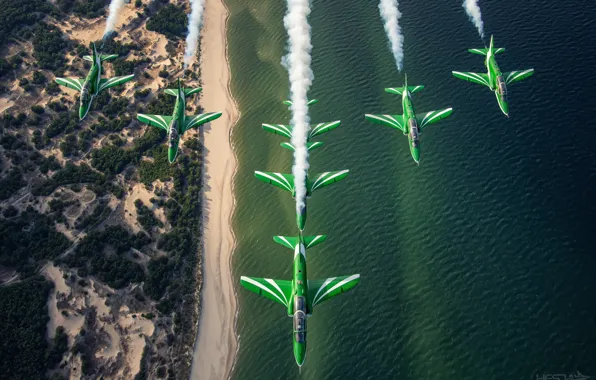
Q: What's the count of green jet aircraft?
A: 7